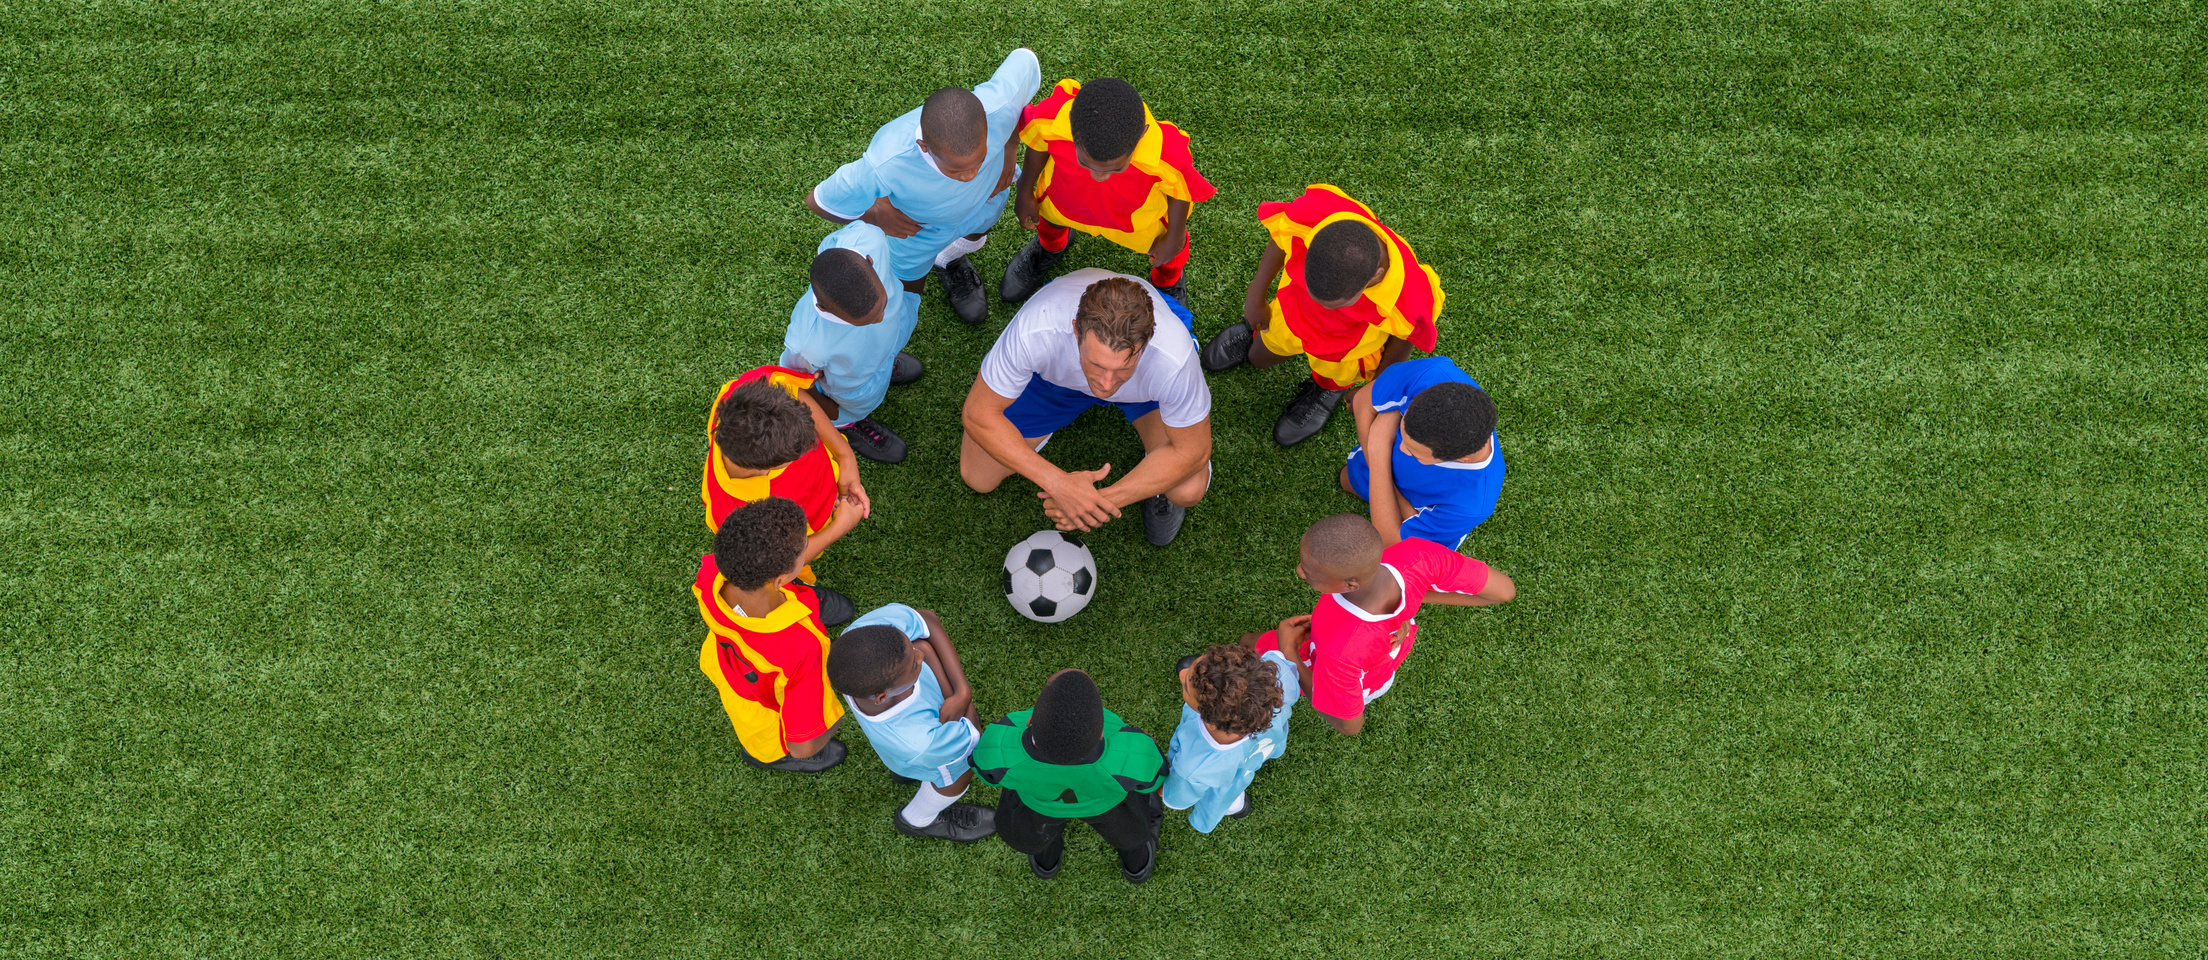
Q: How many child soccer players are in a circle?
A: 11